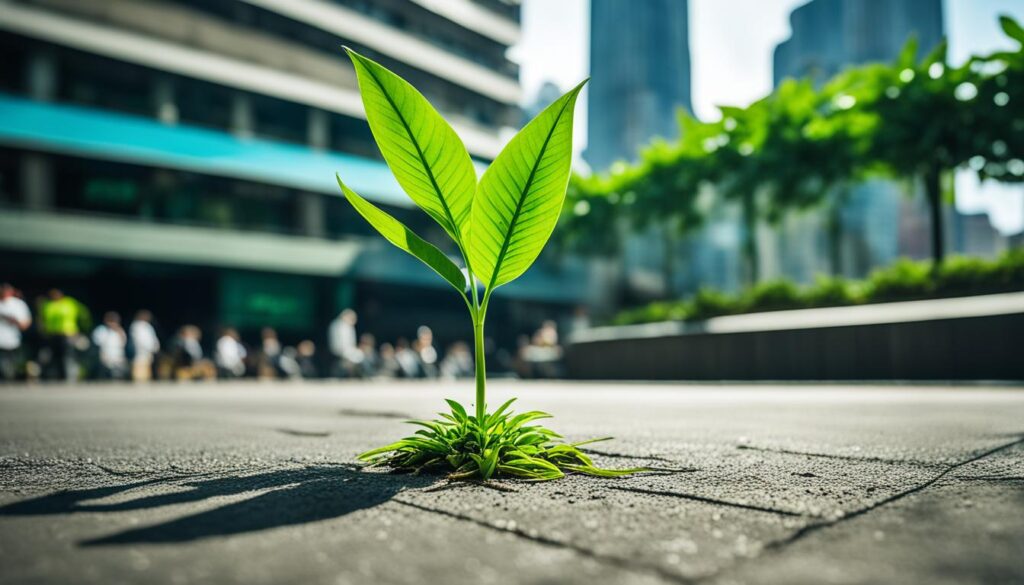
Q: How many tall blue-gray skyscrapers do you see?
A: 2